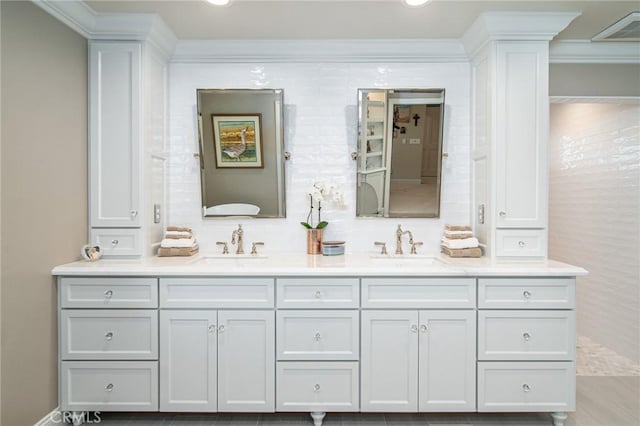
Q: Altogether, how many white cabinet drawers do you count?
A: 11